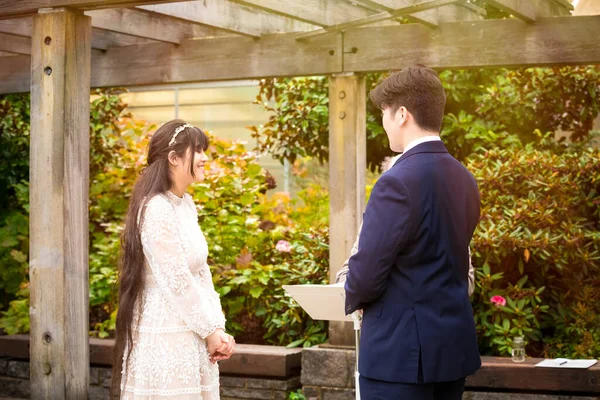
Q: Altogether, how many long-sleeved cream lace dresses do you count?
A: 1